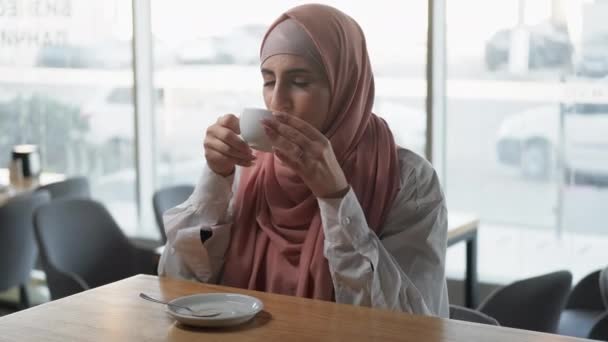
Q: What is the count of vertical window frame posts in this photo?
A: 2